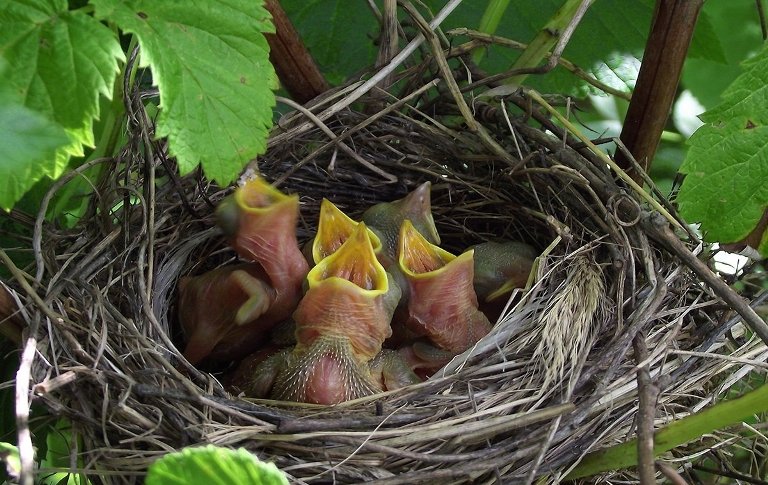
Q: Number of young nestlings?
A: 6